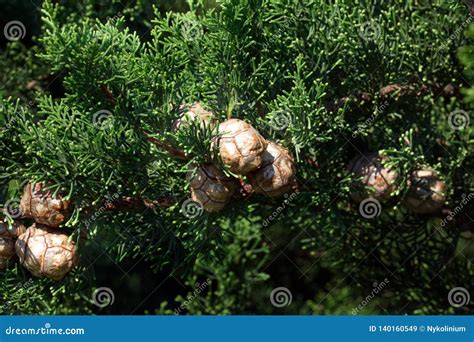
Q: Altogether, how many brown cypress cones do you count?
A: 9